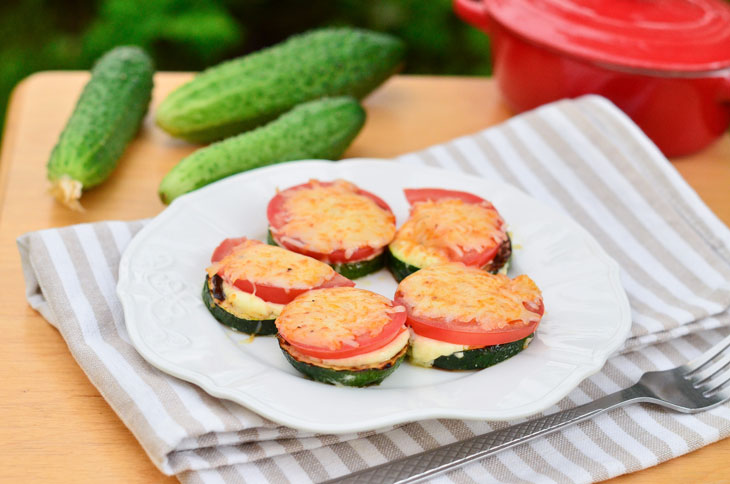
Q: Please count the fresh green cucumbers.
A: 3